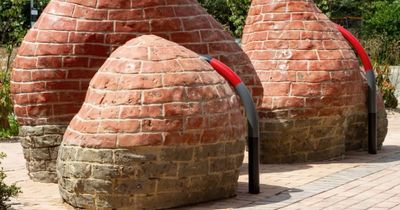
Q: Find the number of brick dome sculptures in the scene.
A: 3